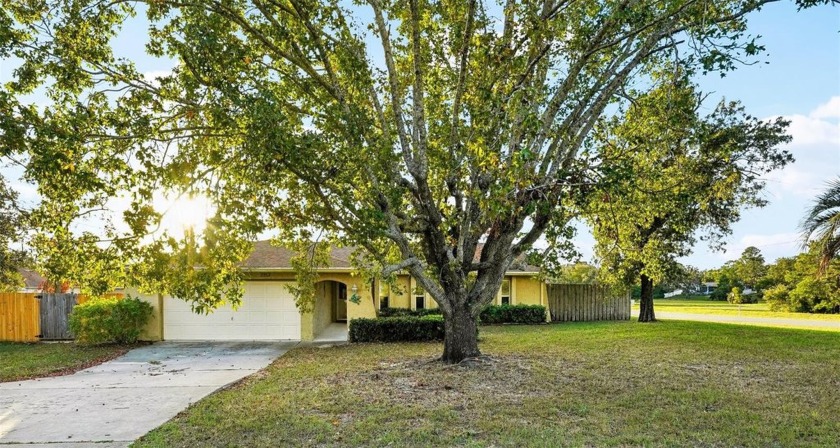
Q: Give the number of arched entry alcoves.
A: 1